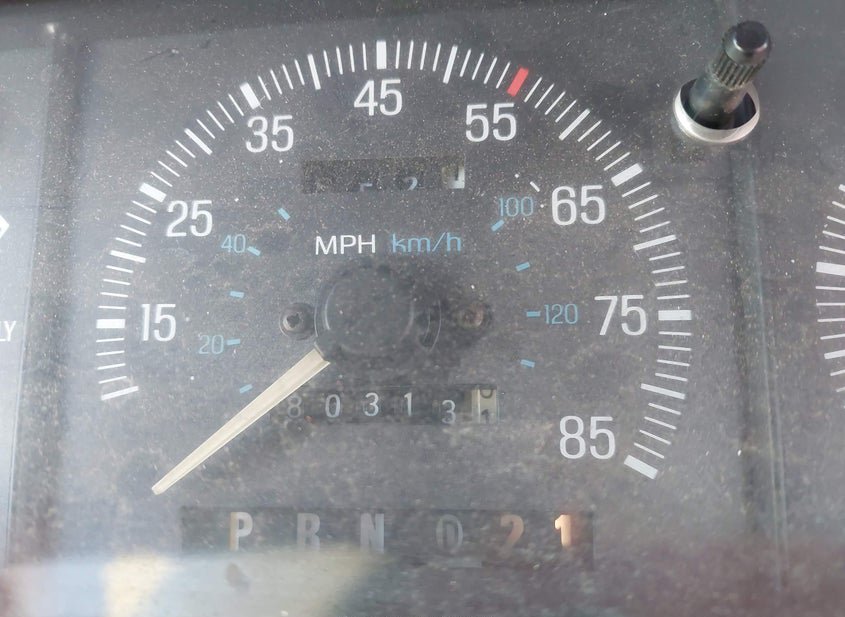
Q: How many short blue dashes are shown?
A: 9